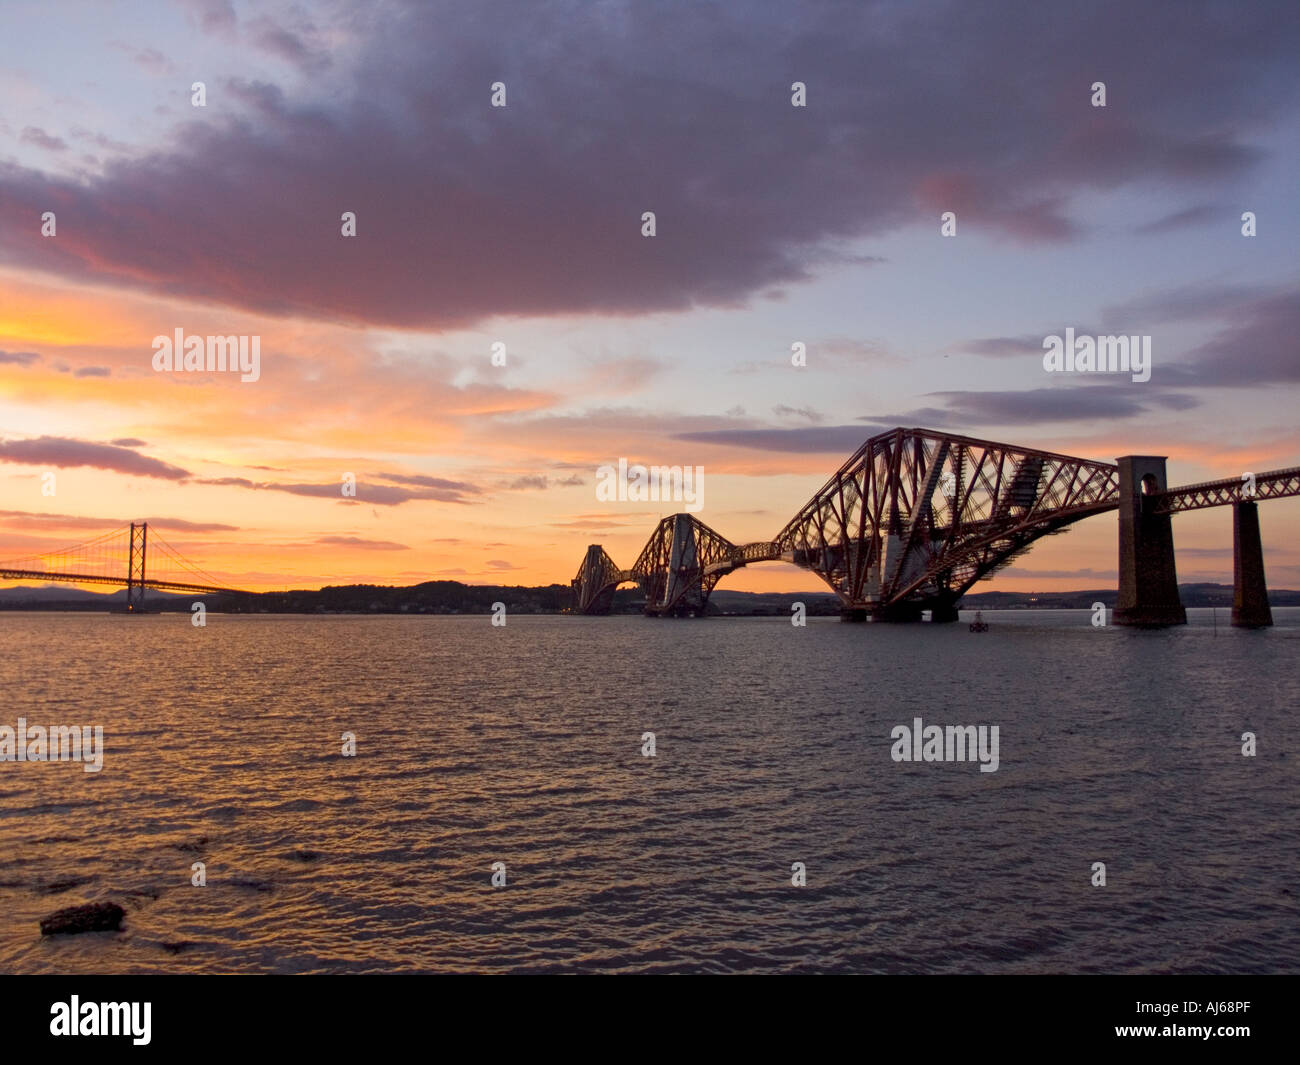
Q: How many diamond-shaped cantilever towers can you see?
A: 3